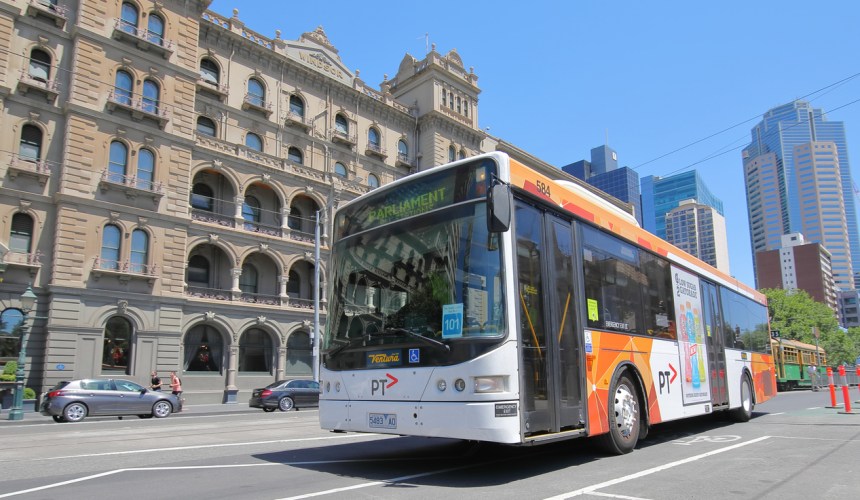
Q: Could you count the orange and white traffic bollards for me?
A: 3